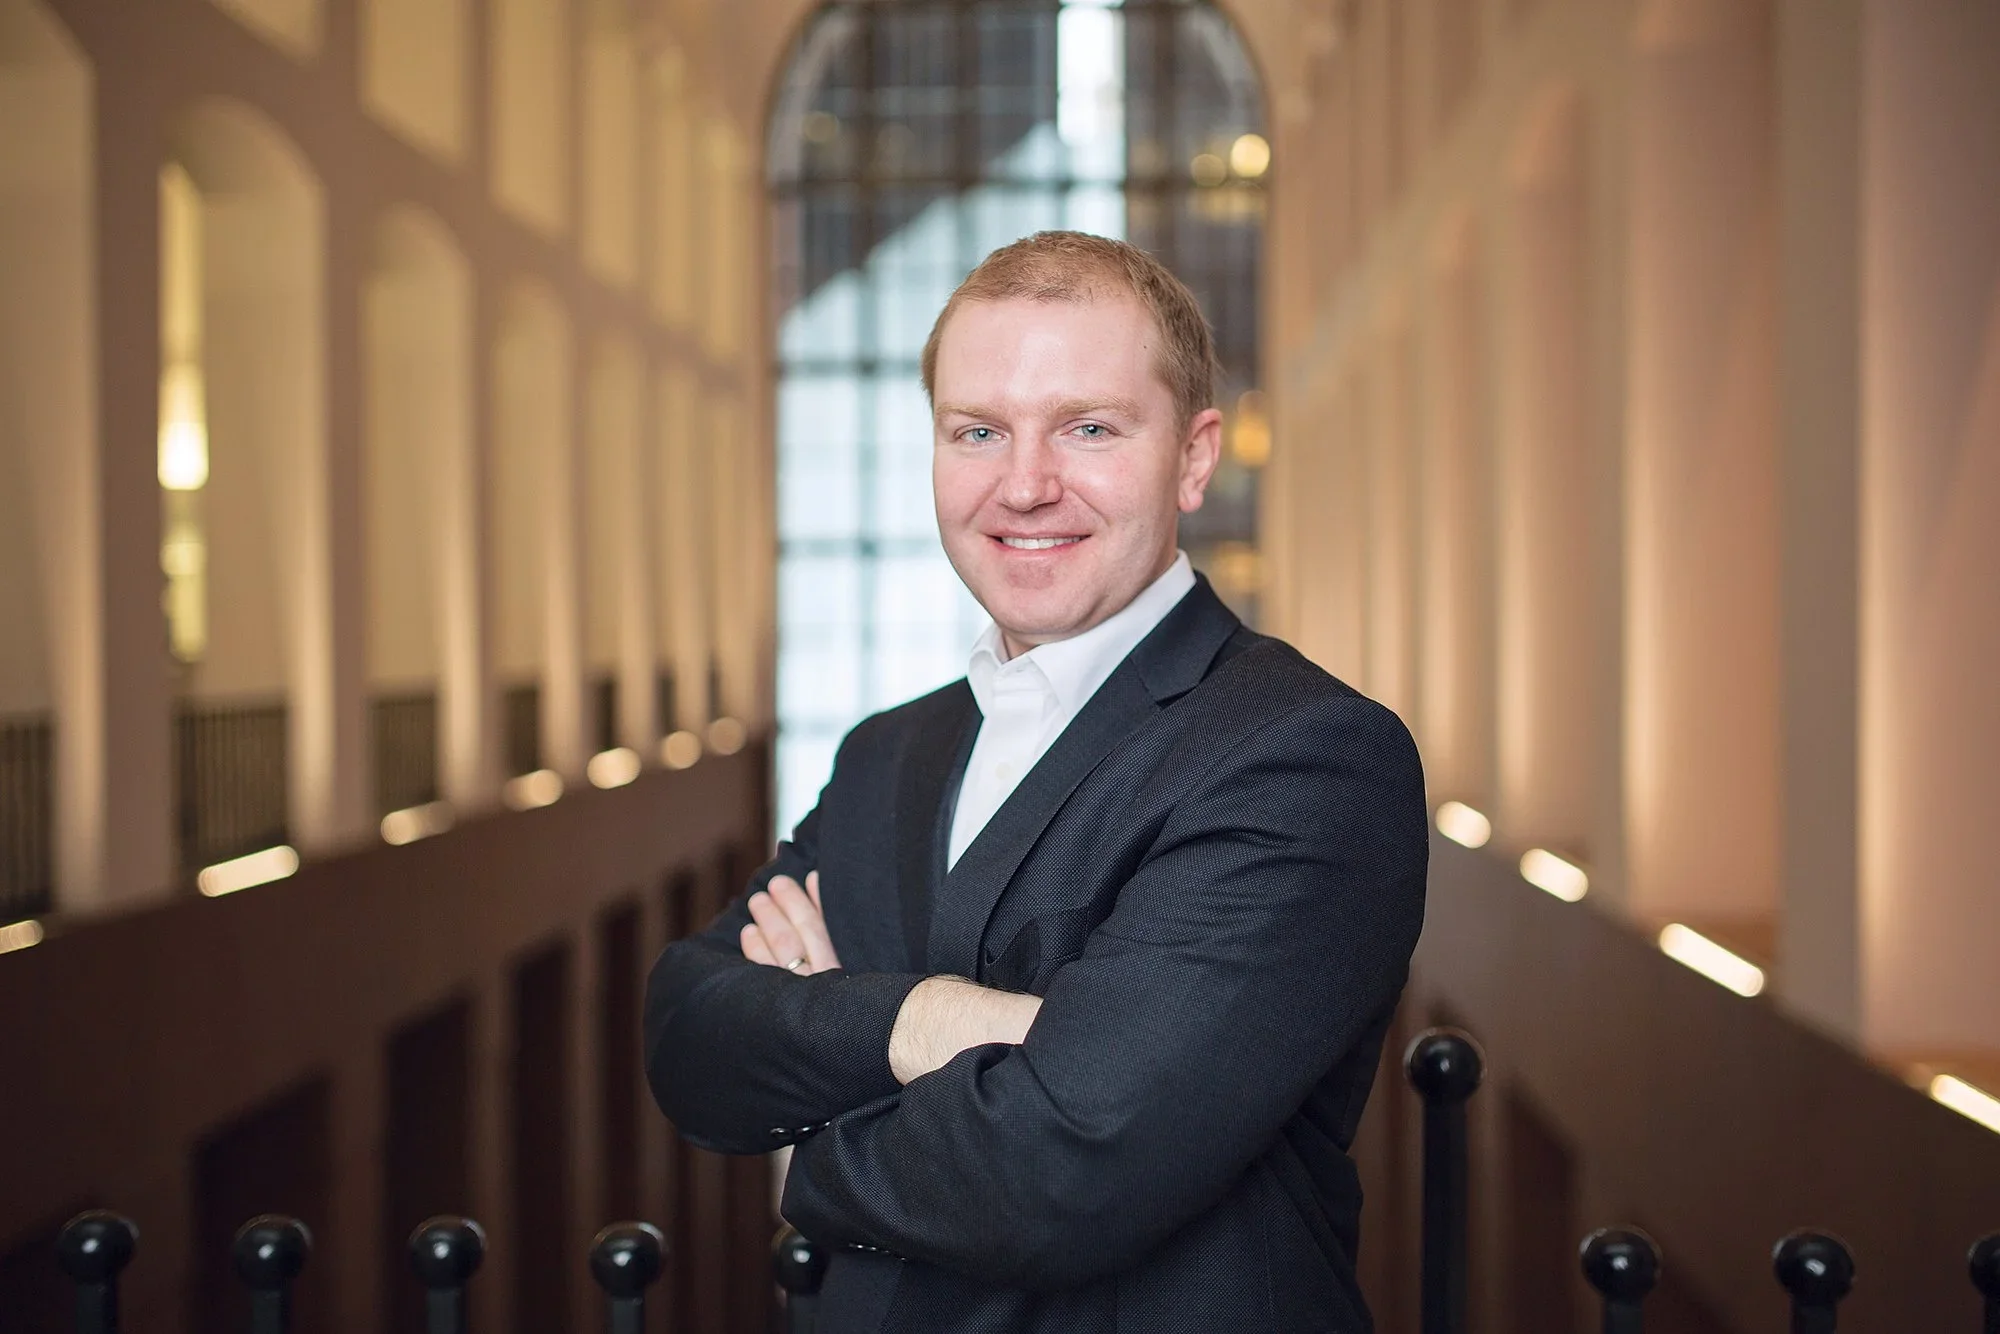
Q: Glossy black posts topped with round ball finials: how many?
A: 9